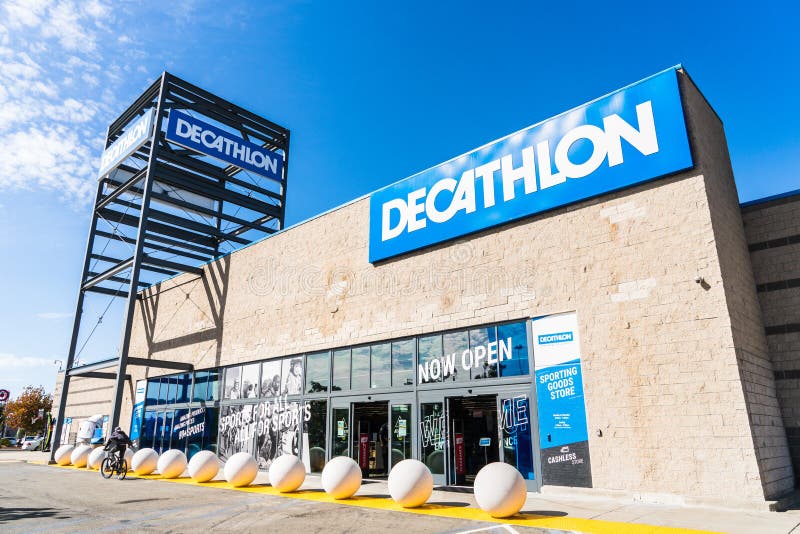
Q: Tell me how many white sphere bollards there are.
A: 12